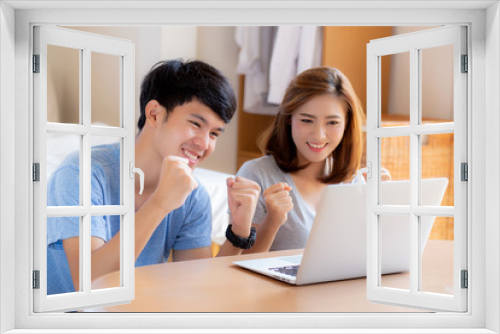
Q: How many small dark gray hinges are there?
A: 6